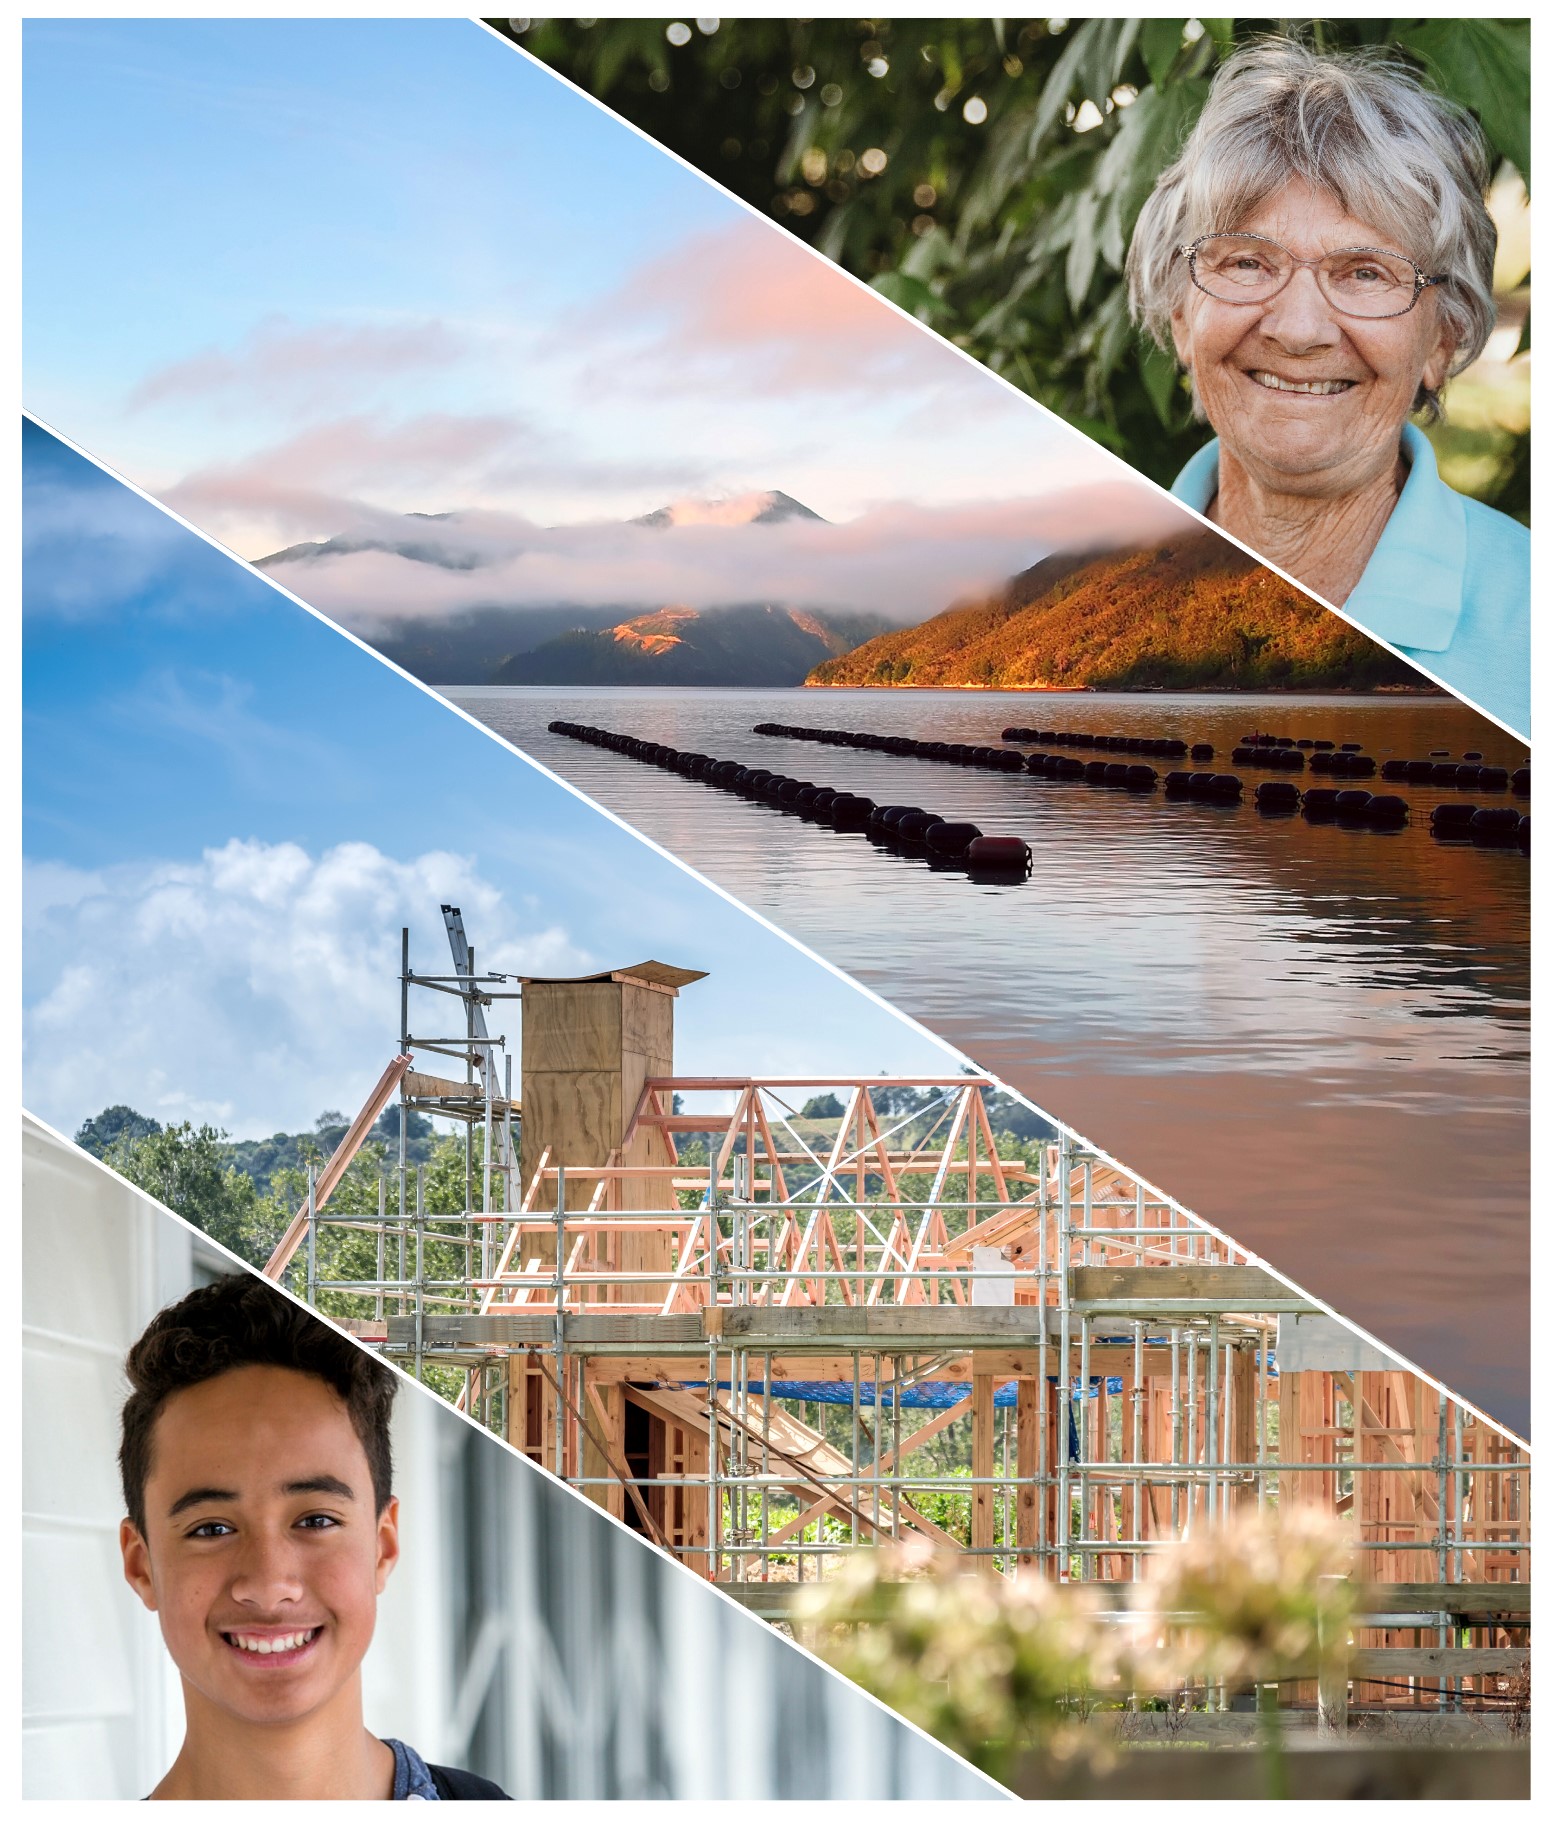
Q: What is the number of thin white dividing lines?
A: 3